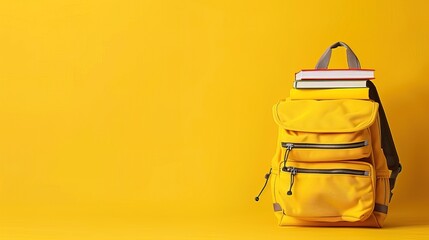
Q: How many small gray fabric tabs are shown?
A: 2